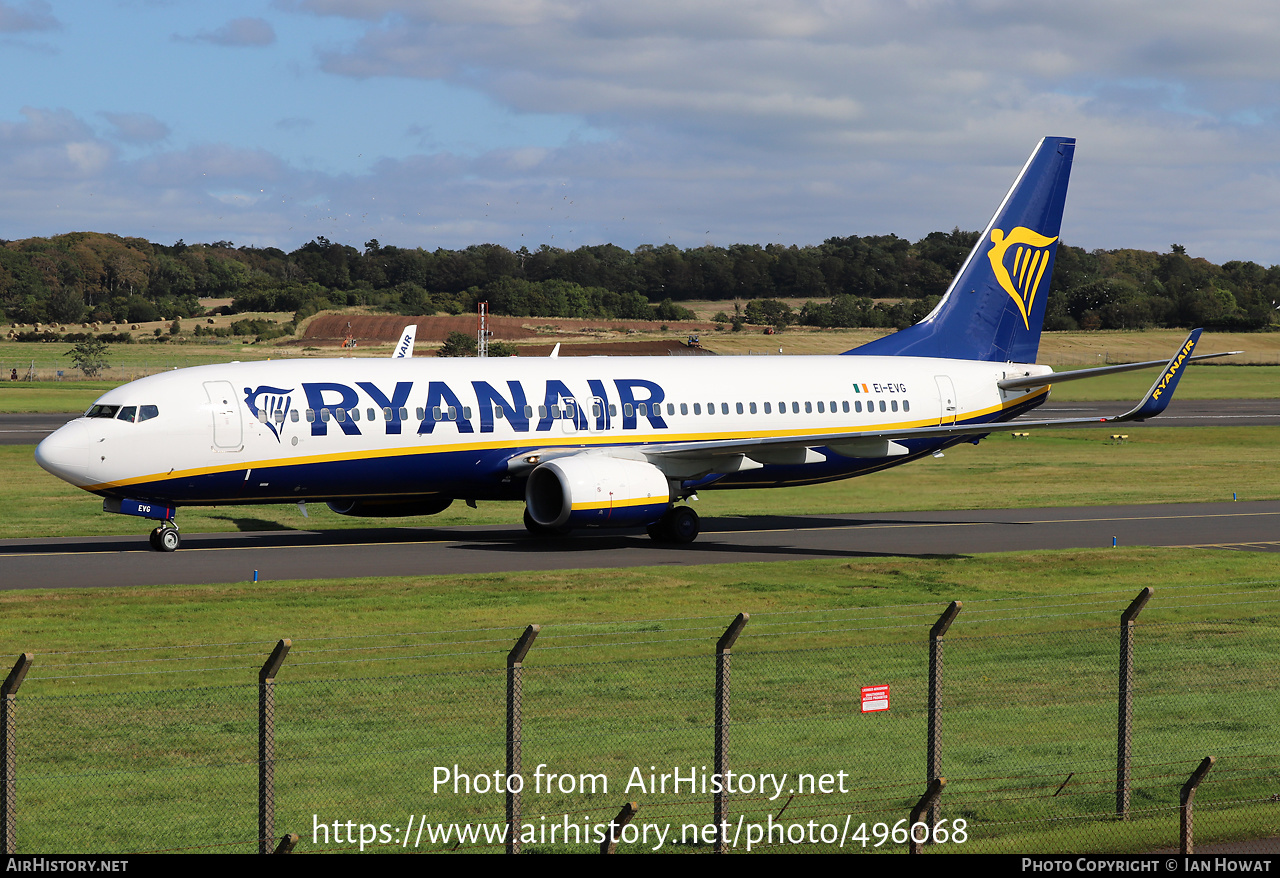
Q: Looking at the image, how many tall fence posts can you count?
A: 6